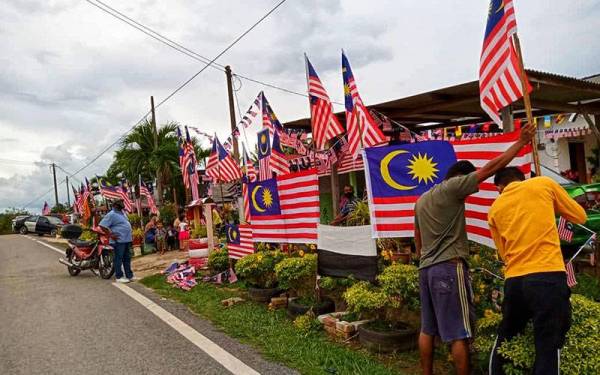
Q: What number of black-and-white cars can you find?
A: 1